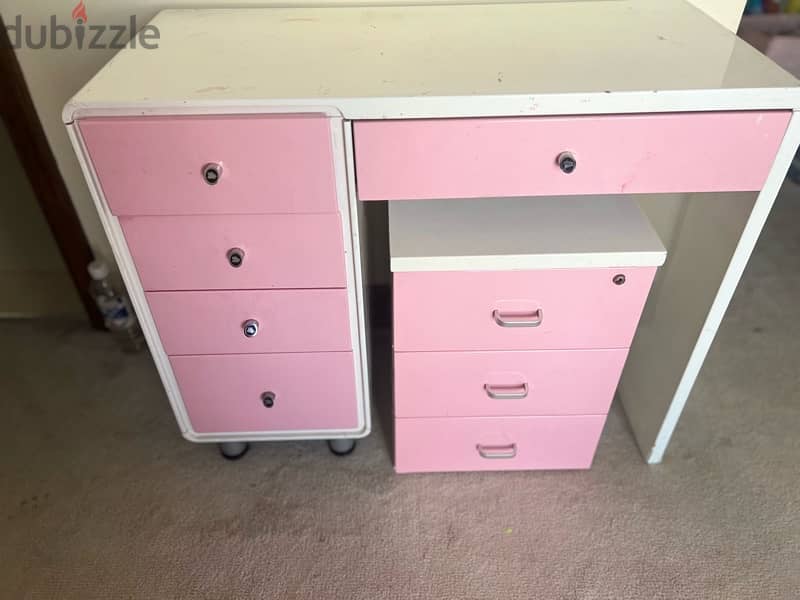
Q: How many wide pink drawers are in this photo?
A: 1